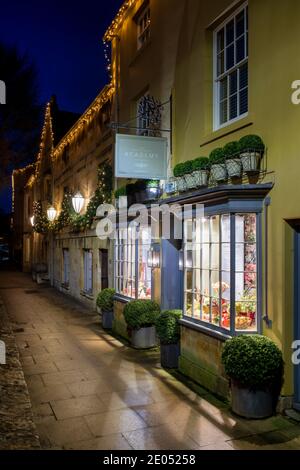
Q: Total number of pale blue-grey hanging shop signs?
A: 1